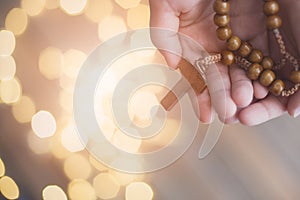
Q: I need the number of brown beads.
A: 14